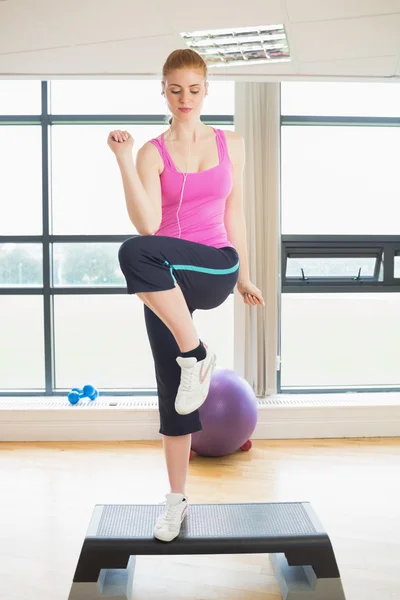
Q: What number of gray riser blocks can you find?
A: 2